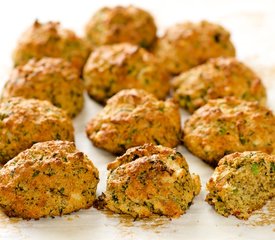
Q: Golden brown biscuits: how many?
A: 12